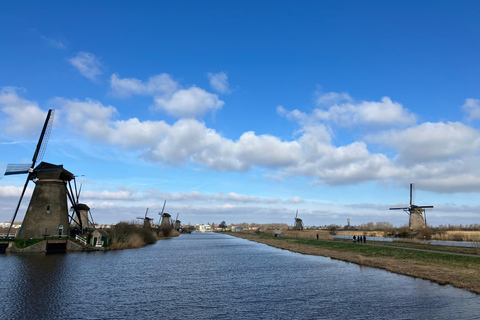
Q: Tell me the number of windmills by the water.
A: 7